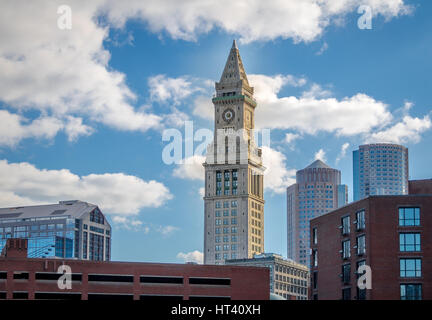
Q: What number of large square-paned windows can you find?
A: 4